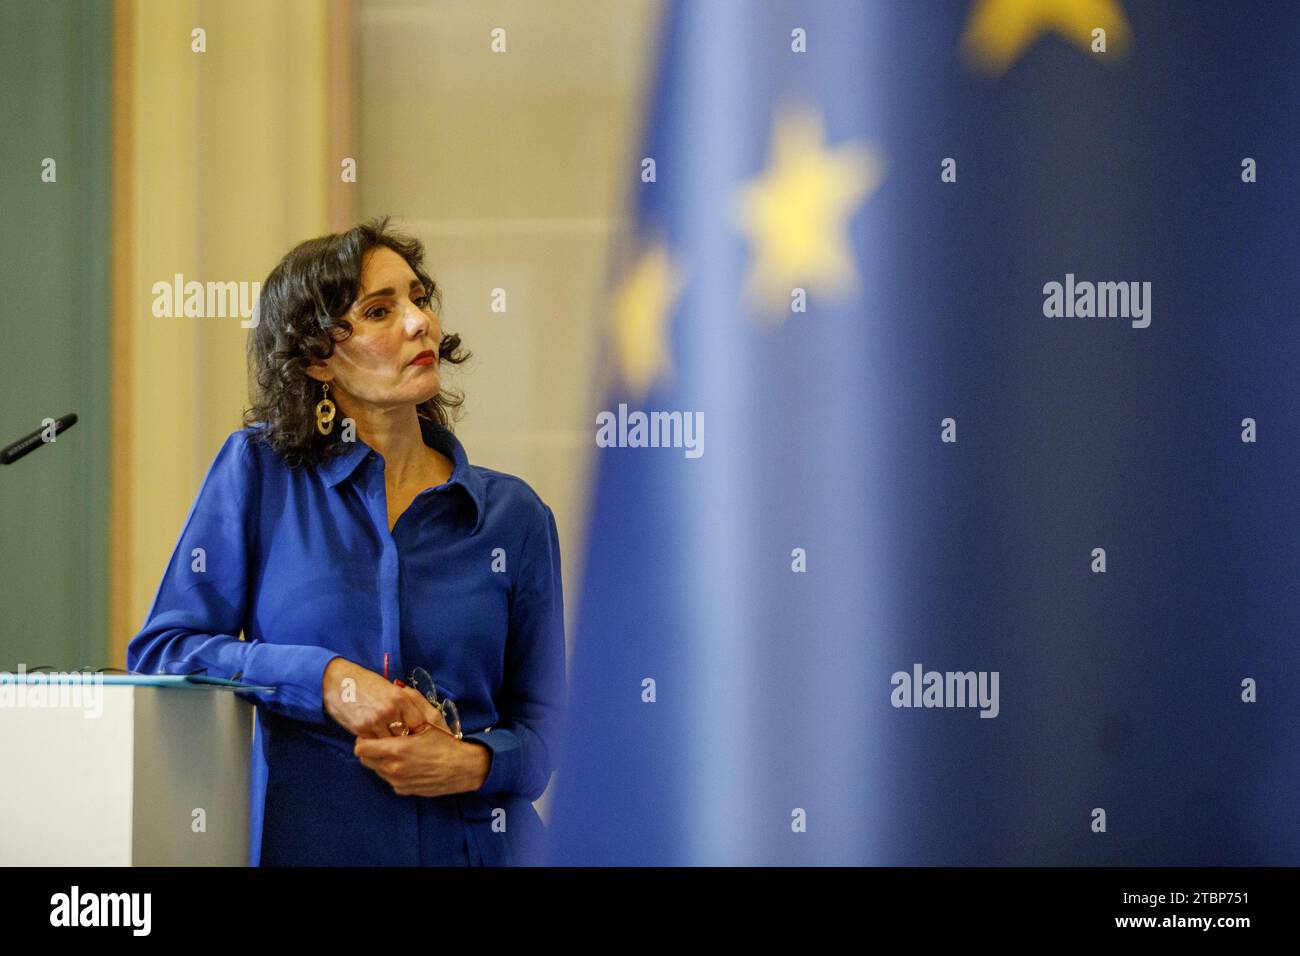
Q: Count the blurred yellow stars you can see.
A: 3